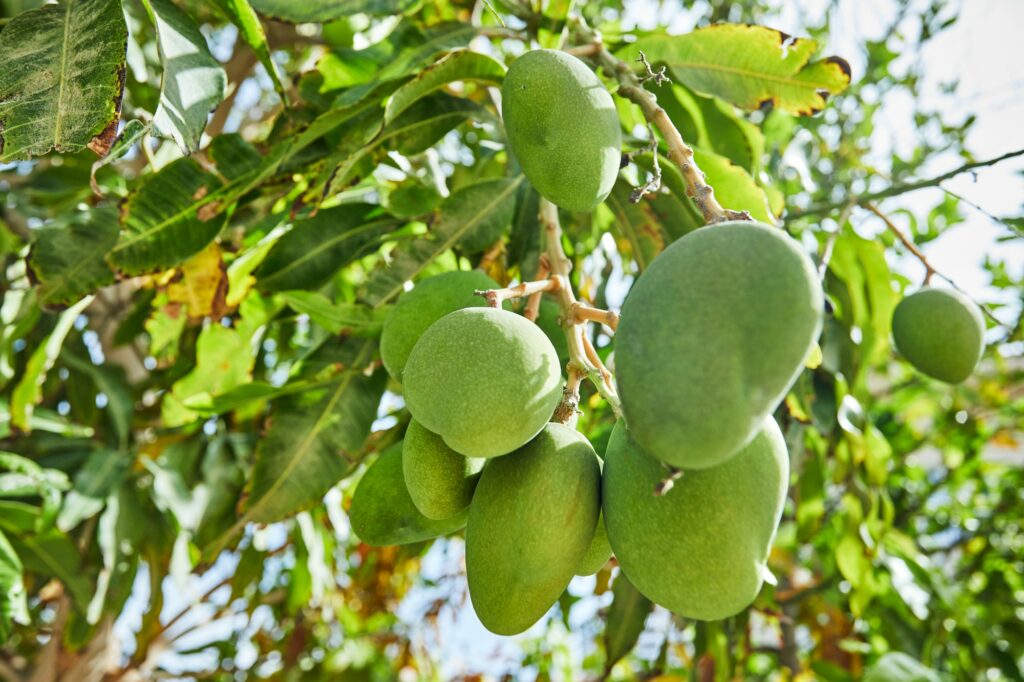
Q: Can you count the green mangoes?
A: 10